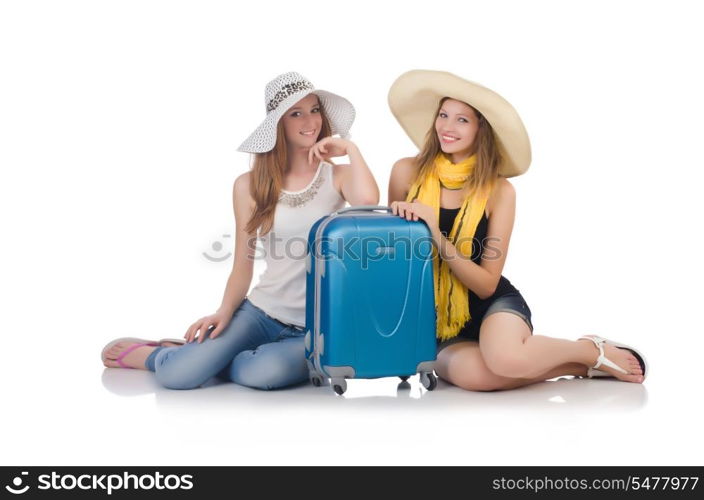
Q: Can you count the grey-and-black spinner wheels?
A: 4